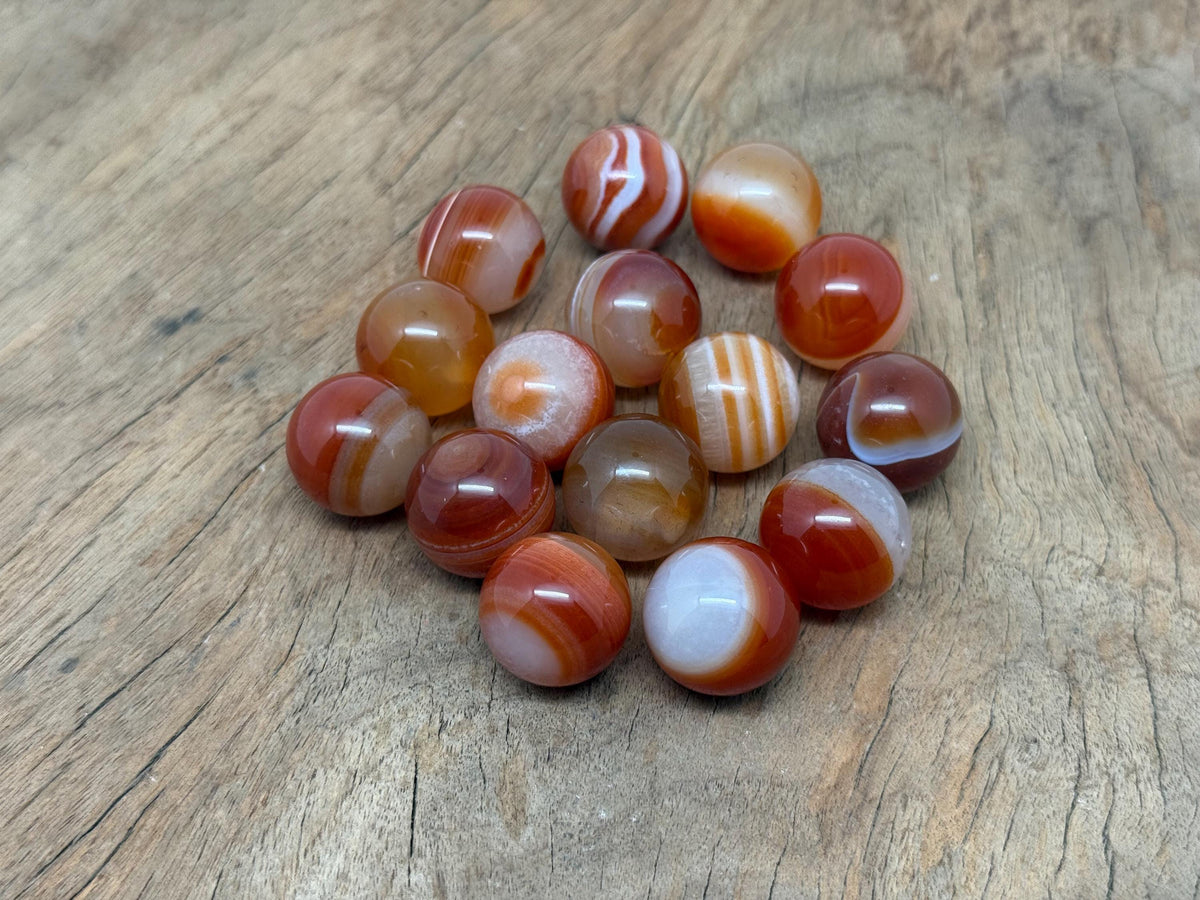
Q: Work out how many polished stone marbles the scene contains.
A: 15